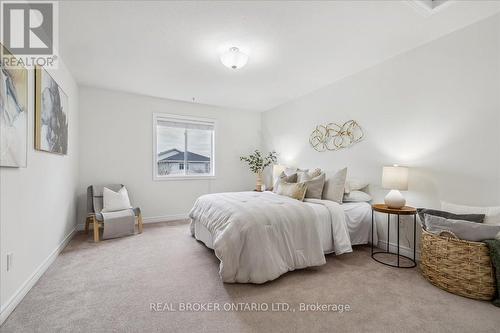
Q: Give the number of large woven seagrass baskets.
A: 1